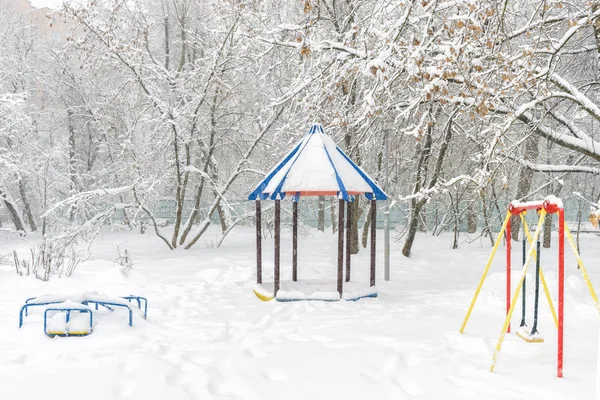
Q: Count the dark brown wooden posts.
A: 6